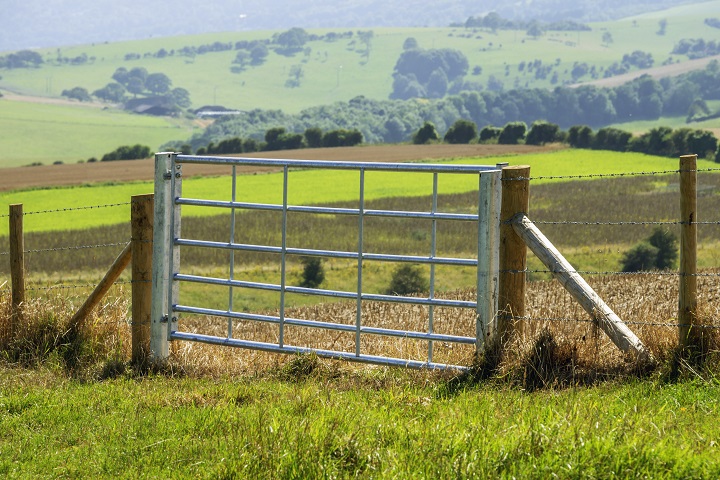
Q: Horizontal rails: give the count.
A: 6